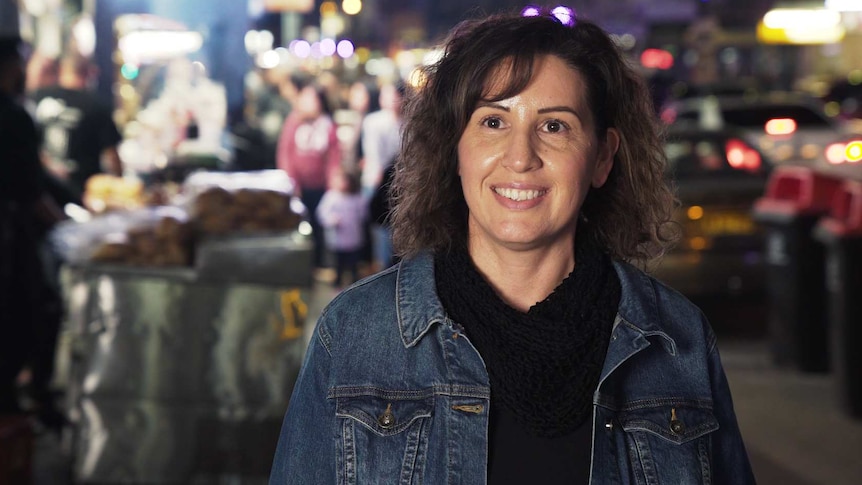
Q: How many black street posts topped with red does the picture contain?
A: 2